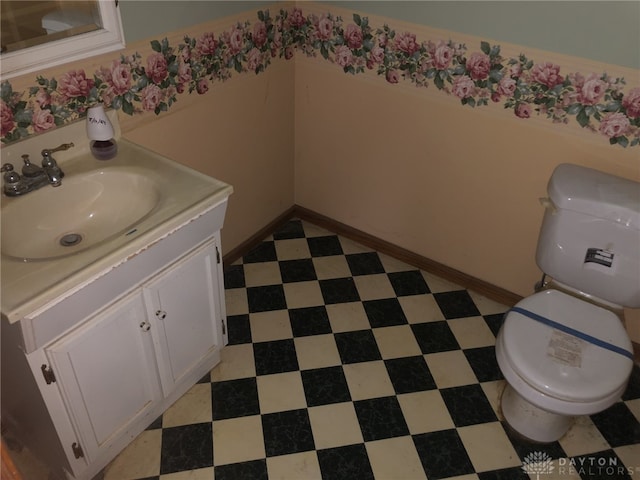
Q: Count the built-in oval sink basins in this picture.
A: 1